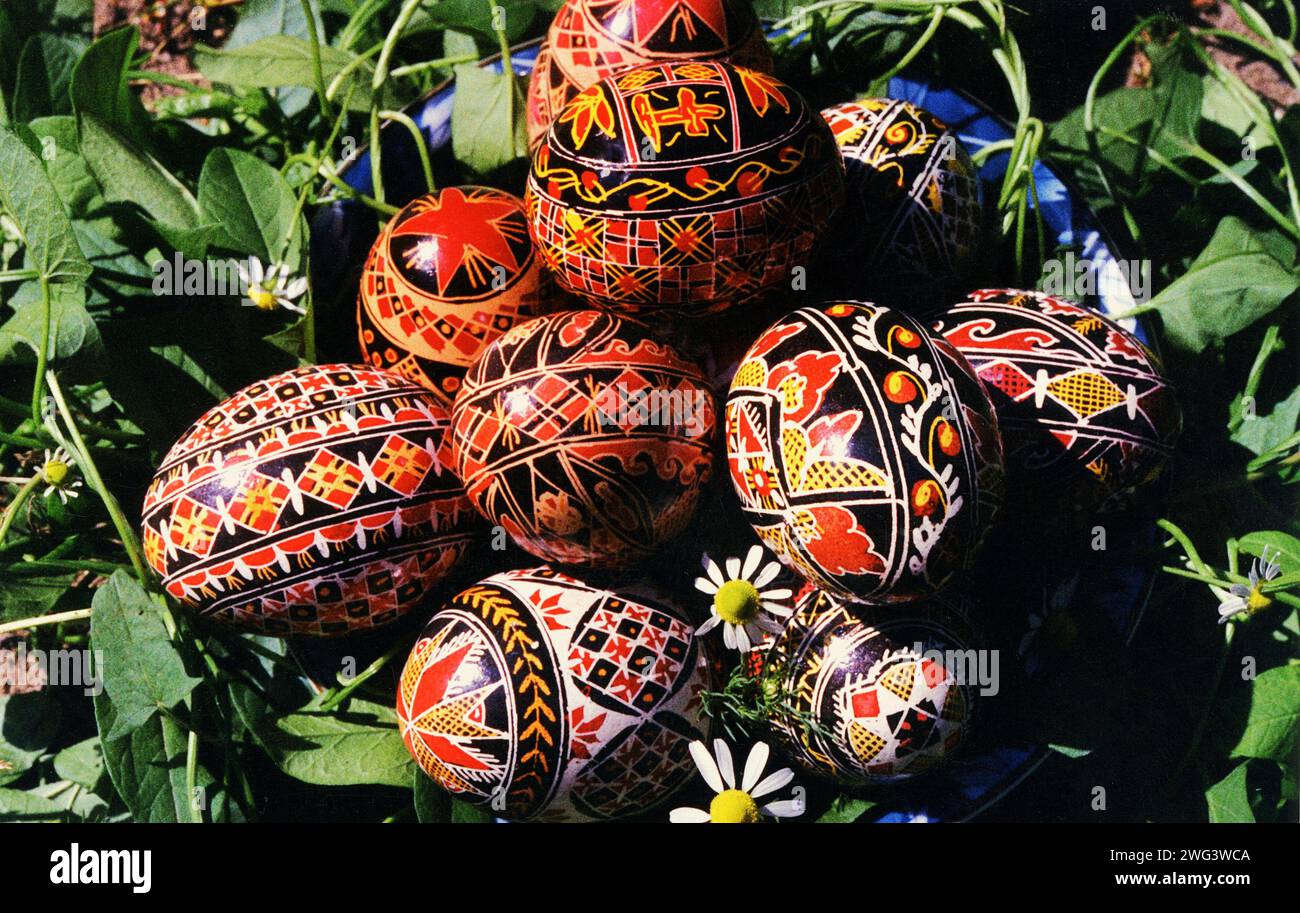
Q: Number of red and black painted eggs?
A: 10